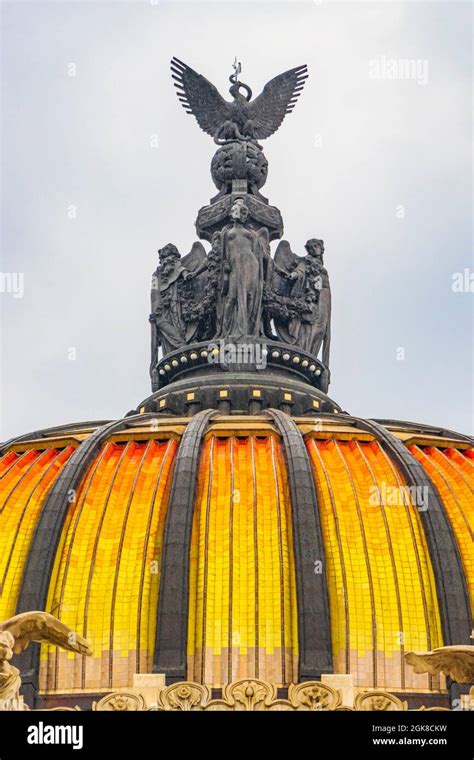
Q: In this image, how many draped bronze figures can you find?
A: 3